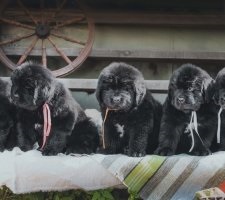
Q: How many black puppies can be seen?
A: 5